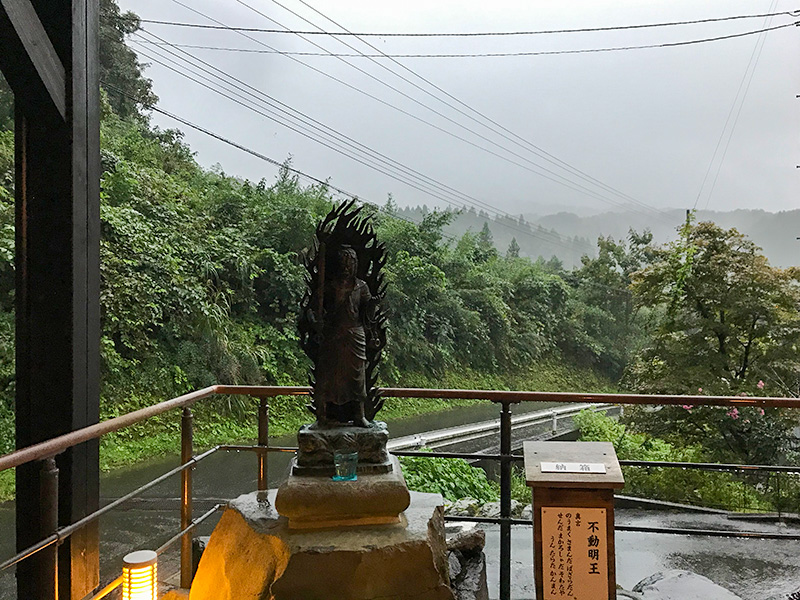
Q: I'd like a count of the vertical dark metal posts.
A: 4